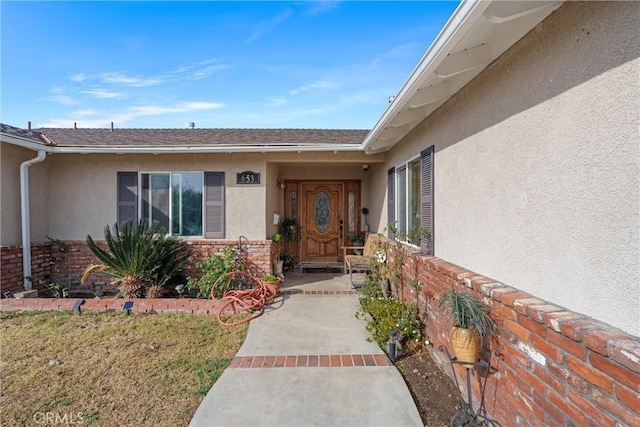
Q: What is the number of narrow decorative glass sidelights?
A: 2